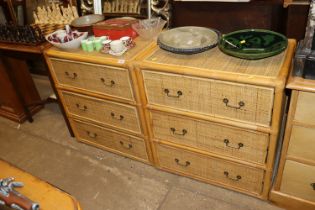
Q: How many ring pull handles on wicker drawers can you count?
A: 12